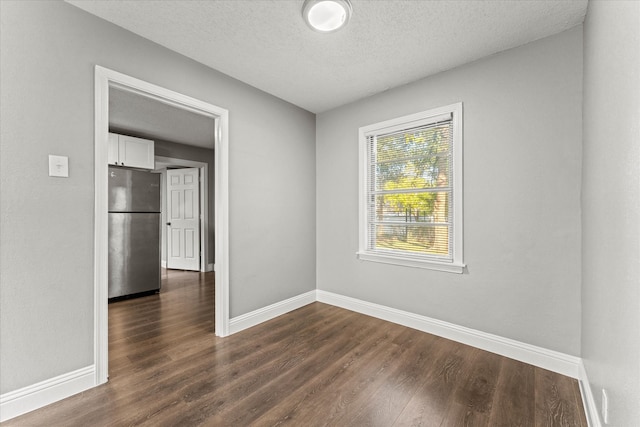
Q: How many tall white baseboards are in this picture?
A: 4